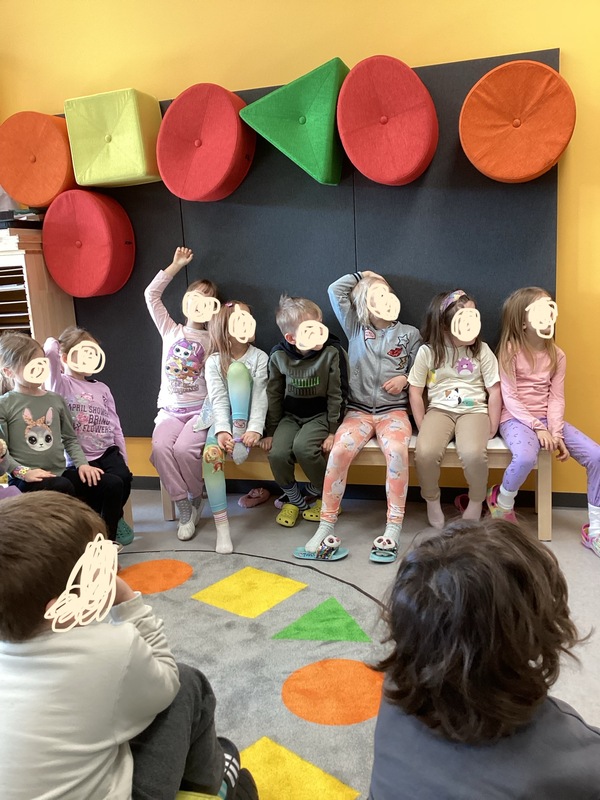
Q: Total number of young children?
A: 10